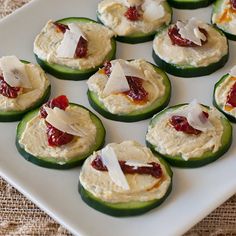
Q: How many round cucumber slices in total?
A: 11